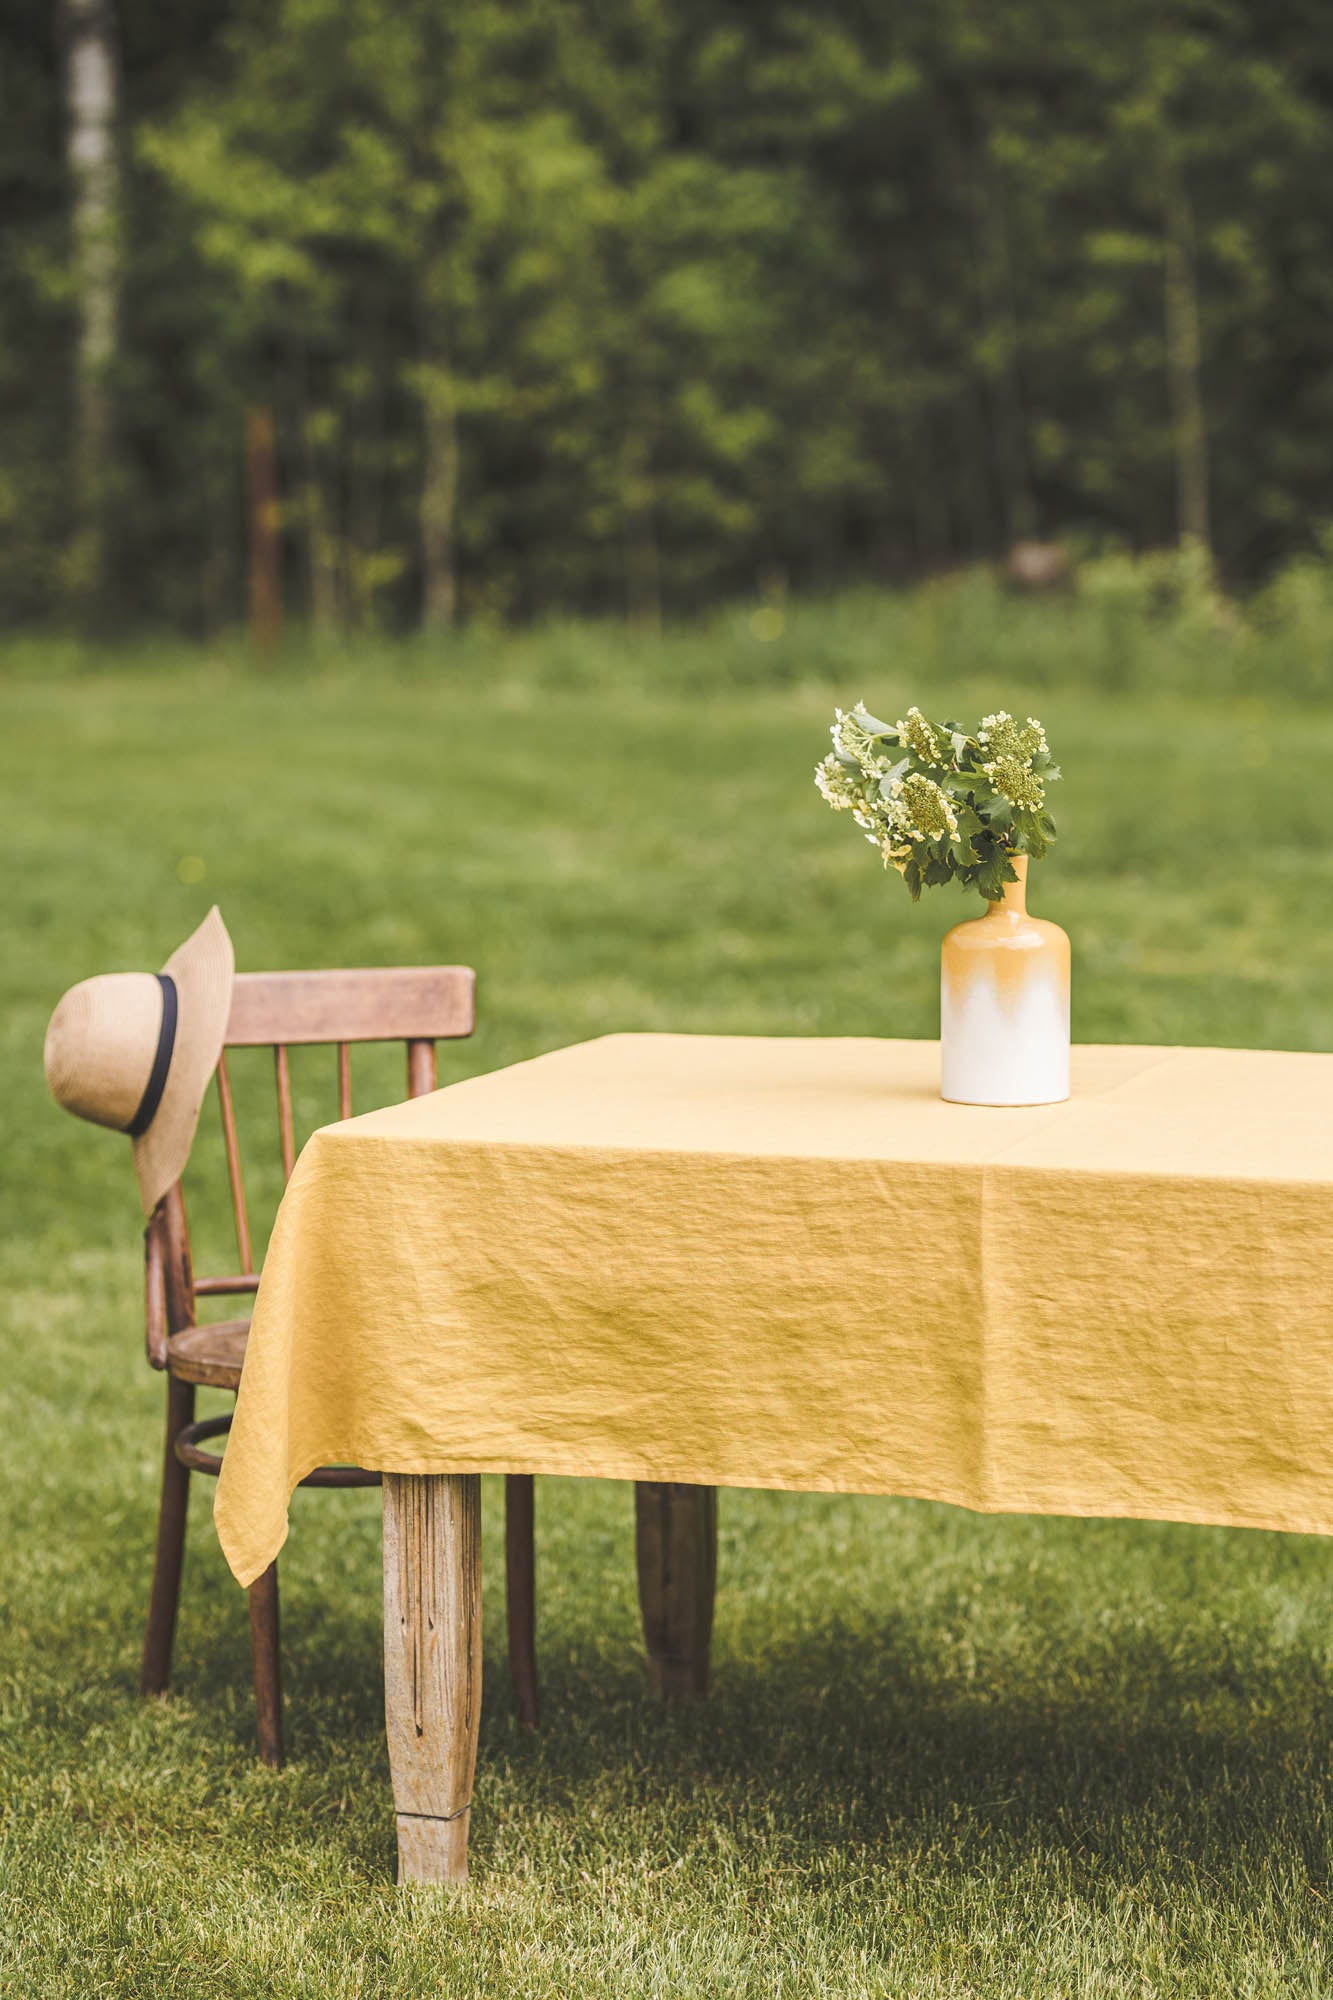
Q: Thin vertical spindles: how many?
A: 3